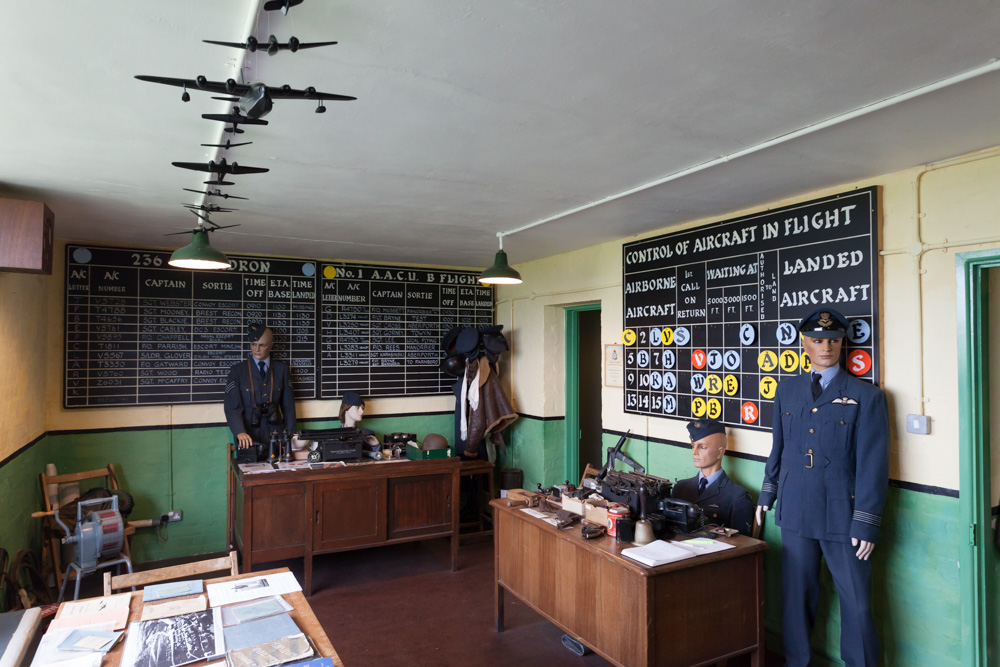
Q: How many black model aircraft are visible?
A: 11